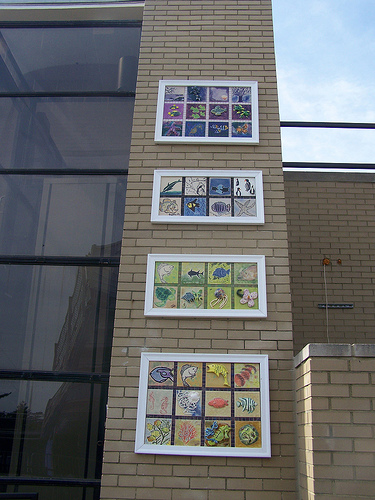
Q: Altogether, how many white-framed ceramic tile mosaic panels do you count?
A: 4